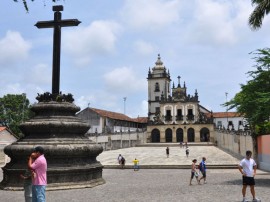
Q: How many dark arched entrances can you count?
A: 5